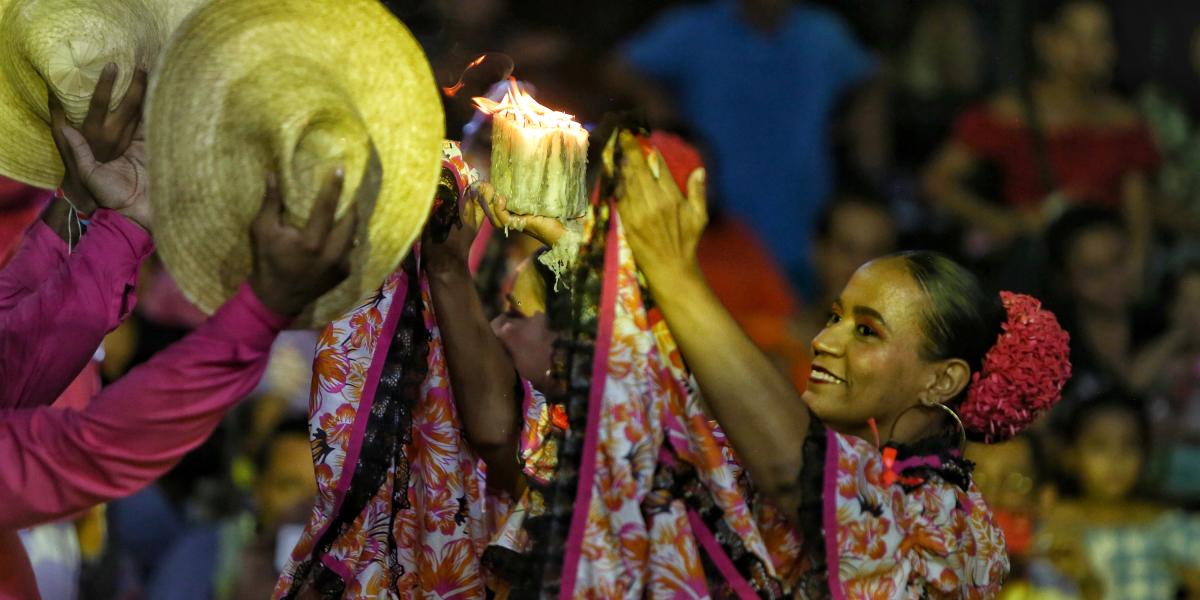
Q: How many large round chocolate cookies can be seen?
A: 0